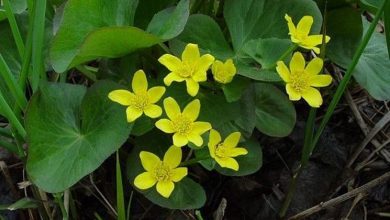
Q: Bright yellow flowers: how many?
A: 8